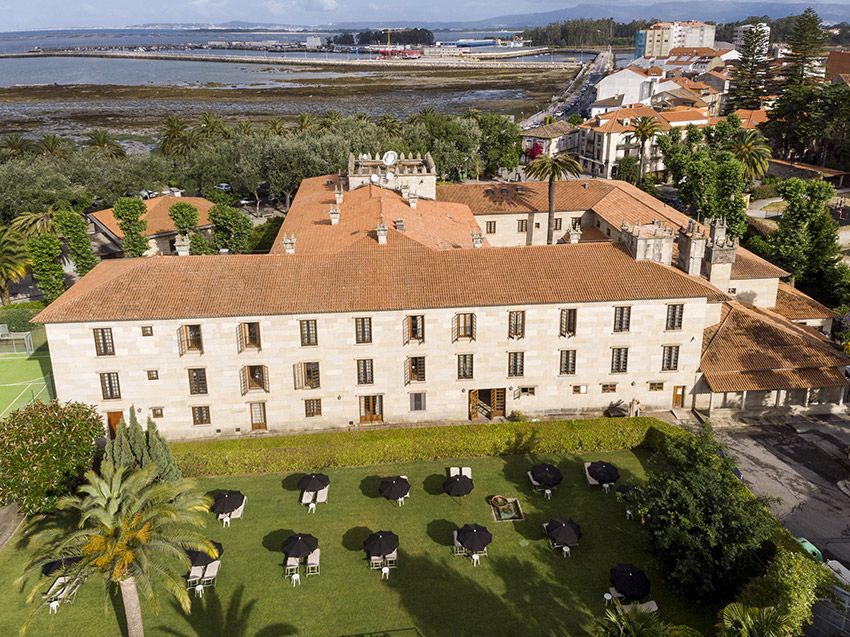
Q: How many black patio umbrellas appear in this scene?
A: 14